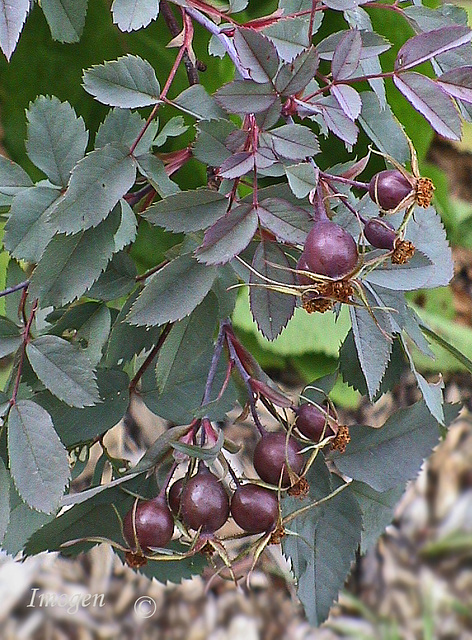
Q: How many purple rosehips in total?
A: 10